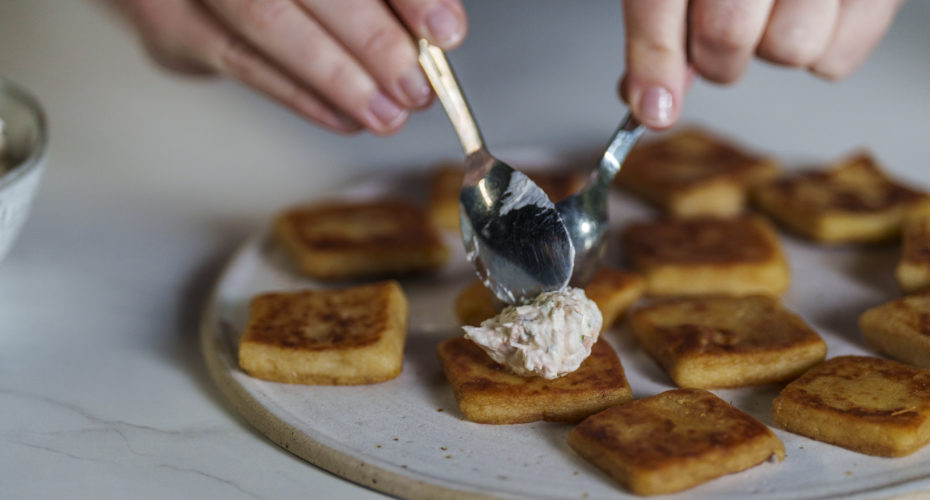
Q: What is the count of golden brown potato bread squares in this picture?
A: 13